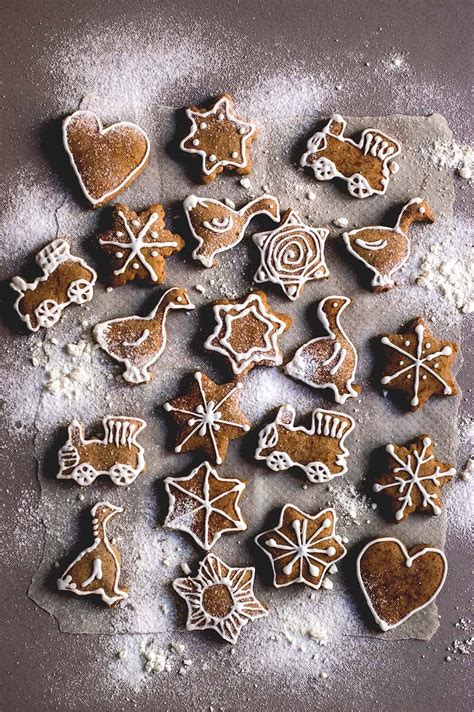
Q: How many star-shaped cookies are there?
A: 10